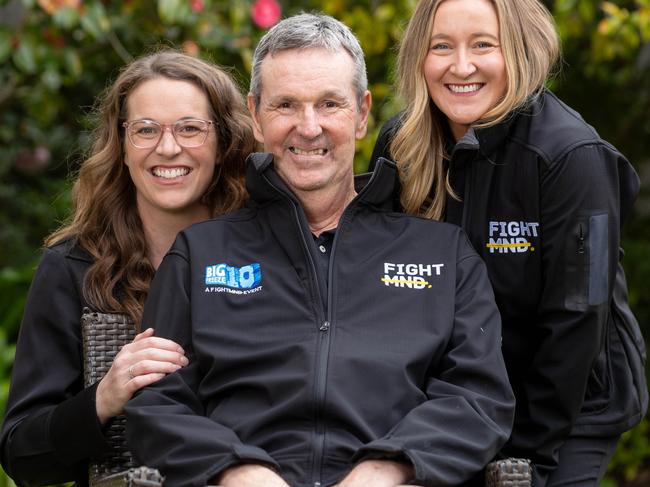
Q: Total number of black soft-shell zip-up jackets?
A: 3